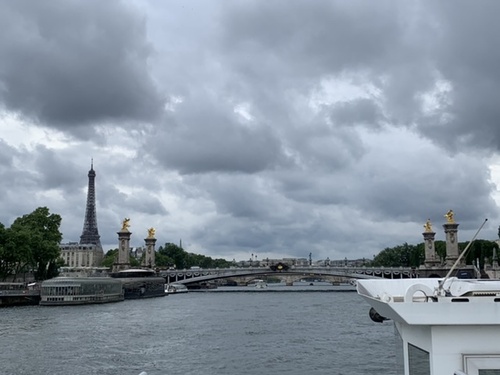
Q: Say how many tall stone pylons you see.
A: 4